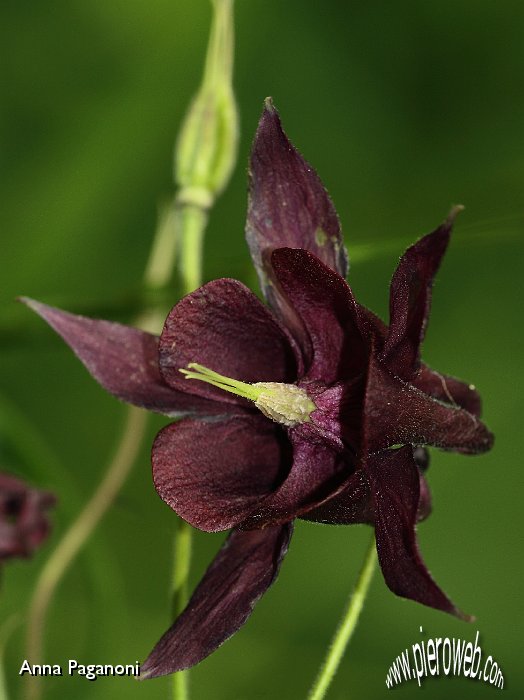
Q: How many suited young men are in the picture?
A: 0